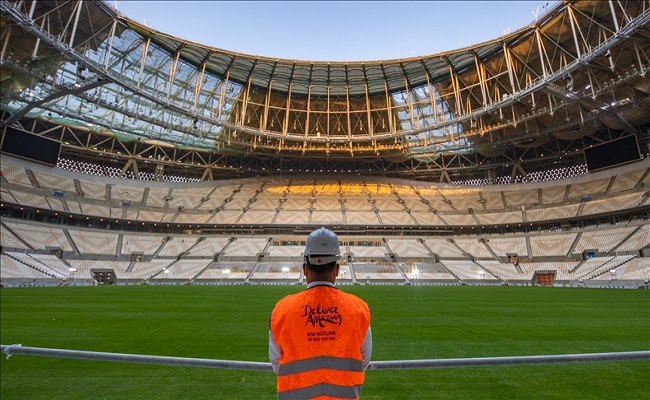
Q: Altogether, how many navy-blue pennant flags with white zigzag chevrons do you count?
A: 0